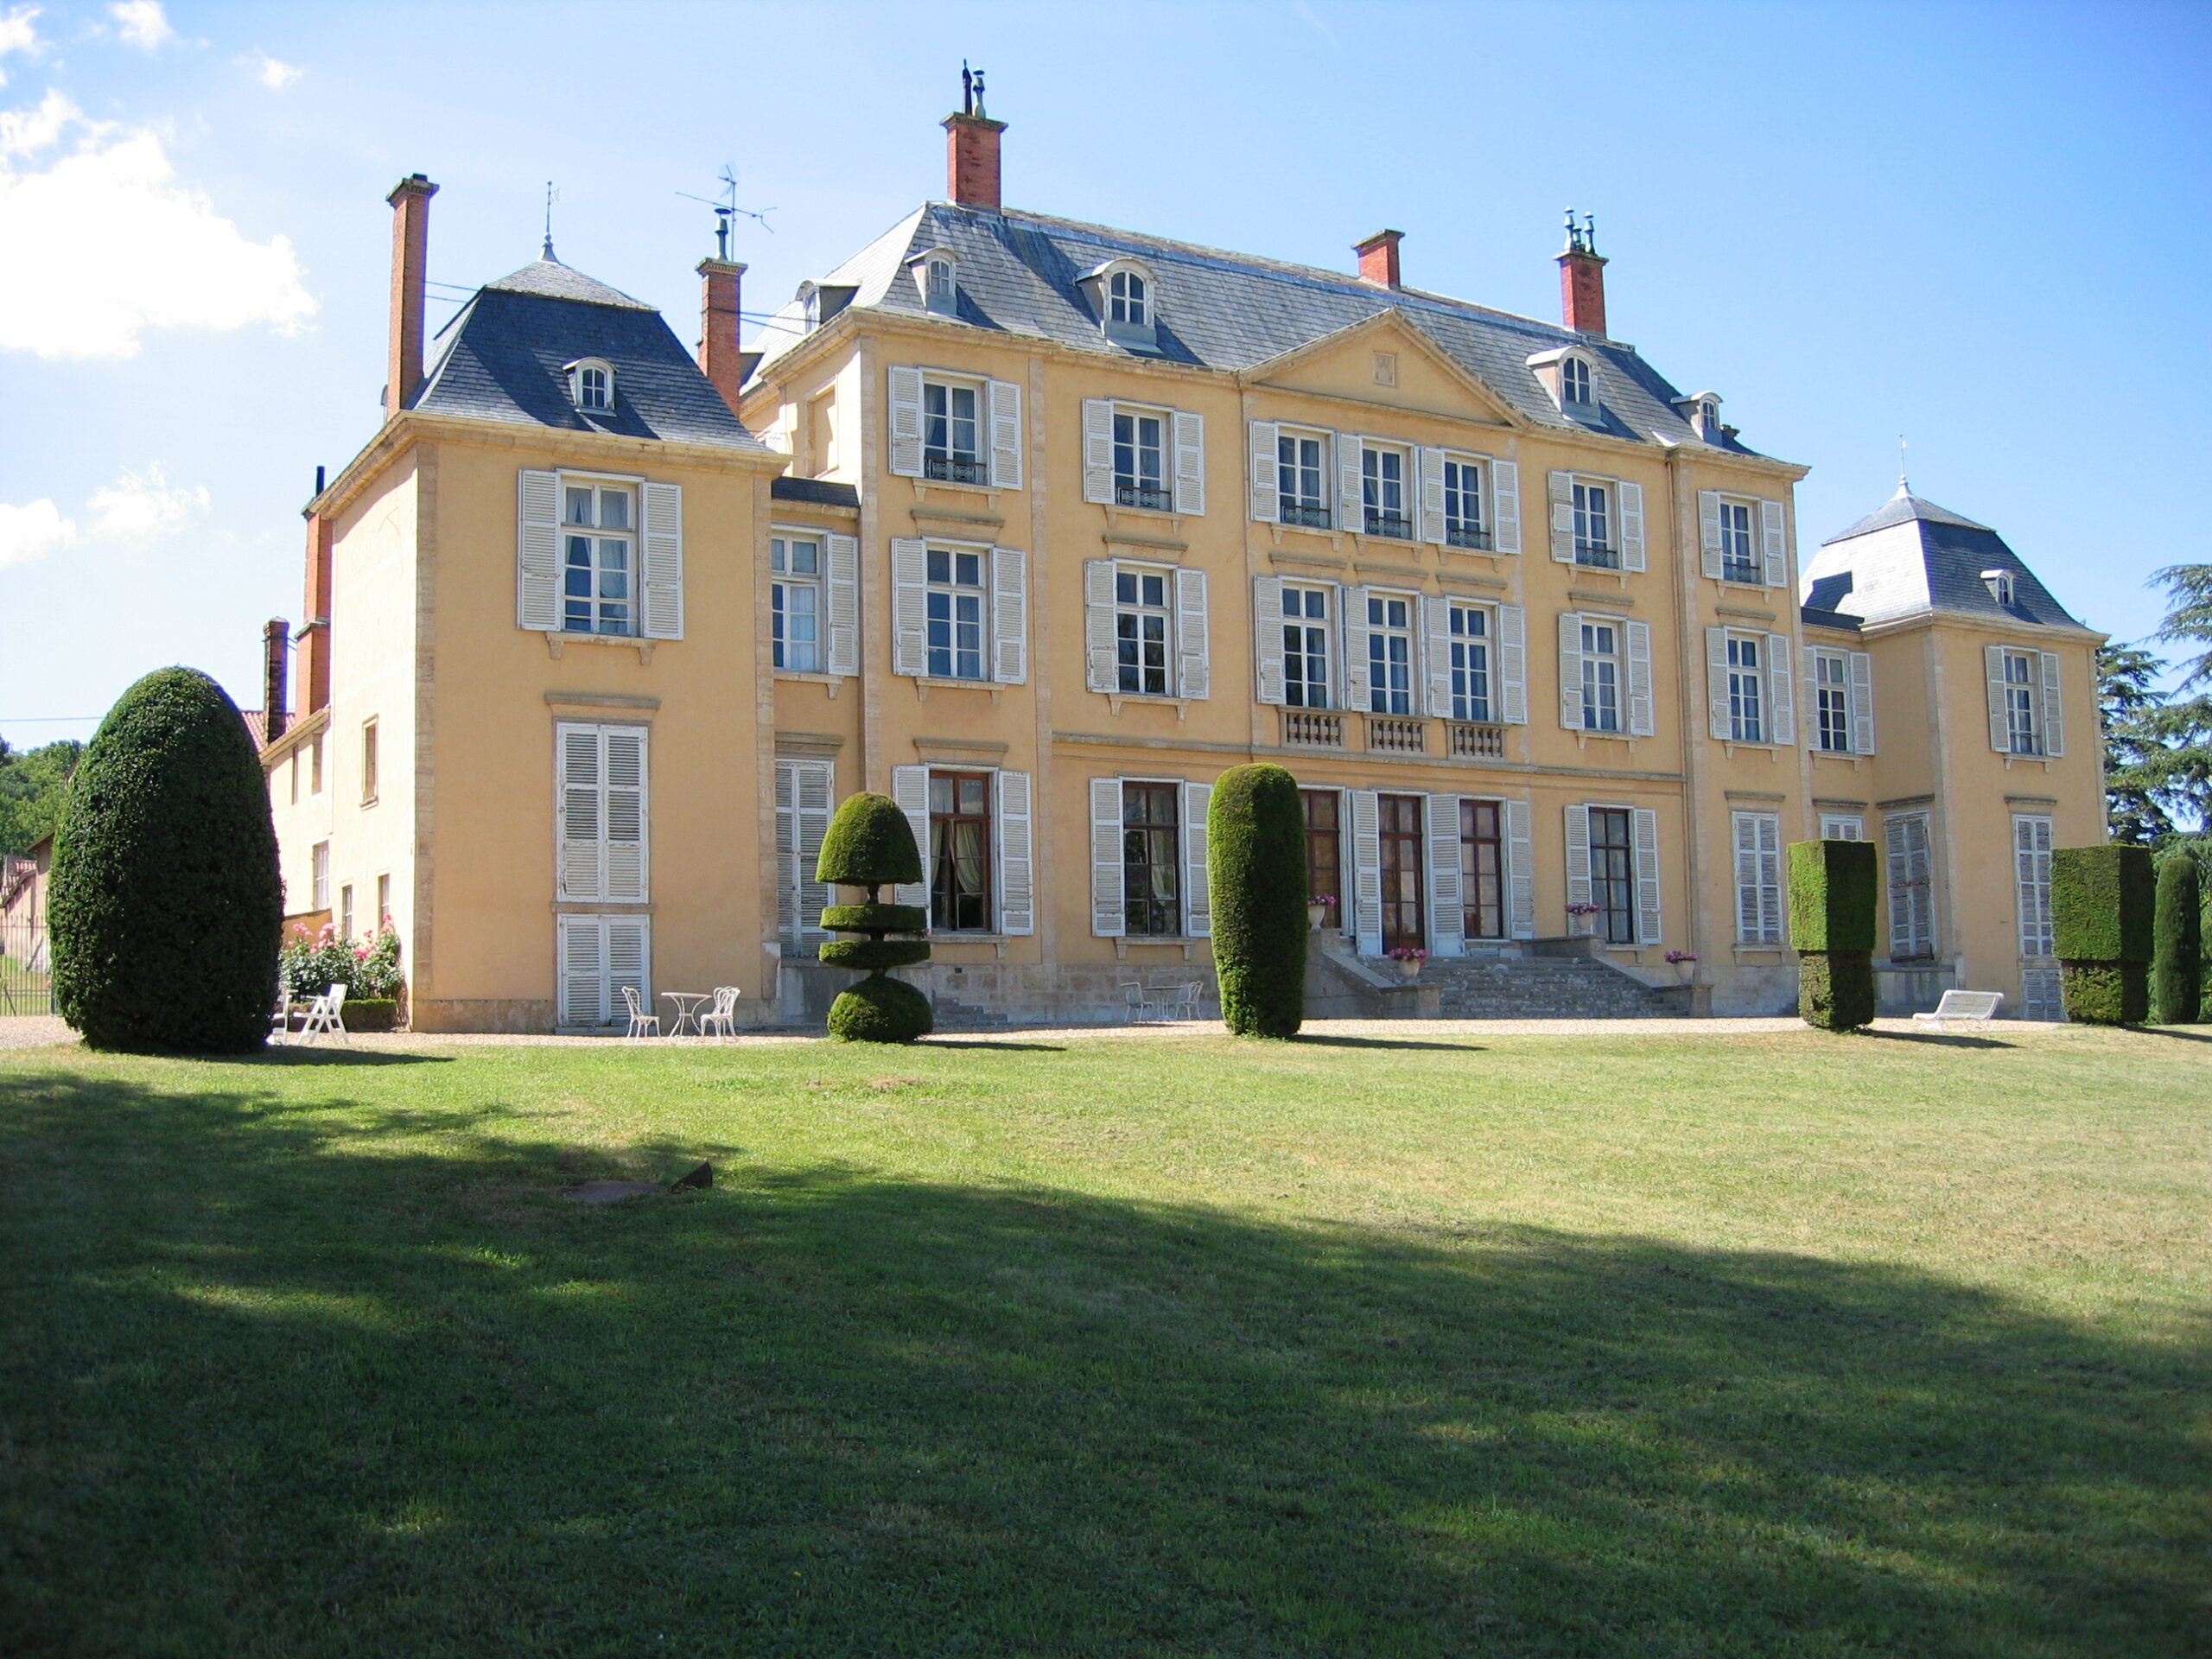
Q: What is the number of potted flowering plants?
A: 4